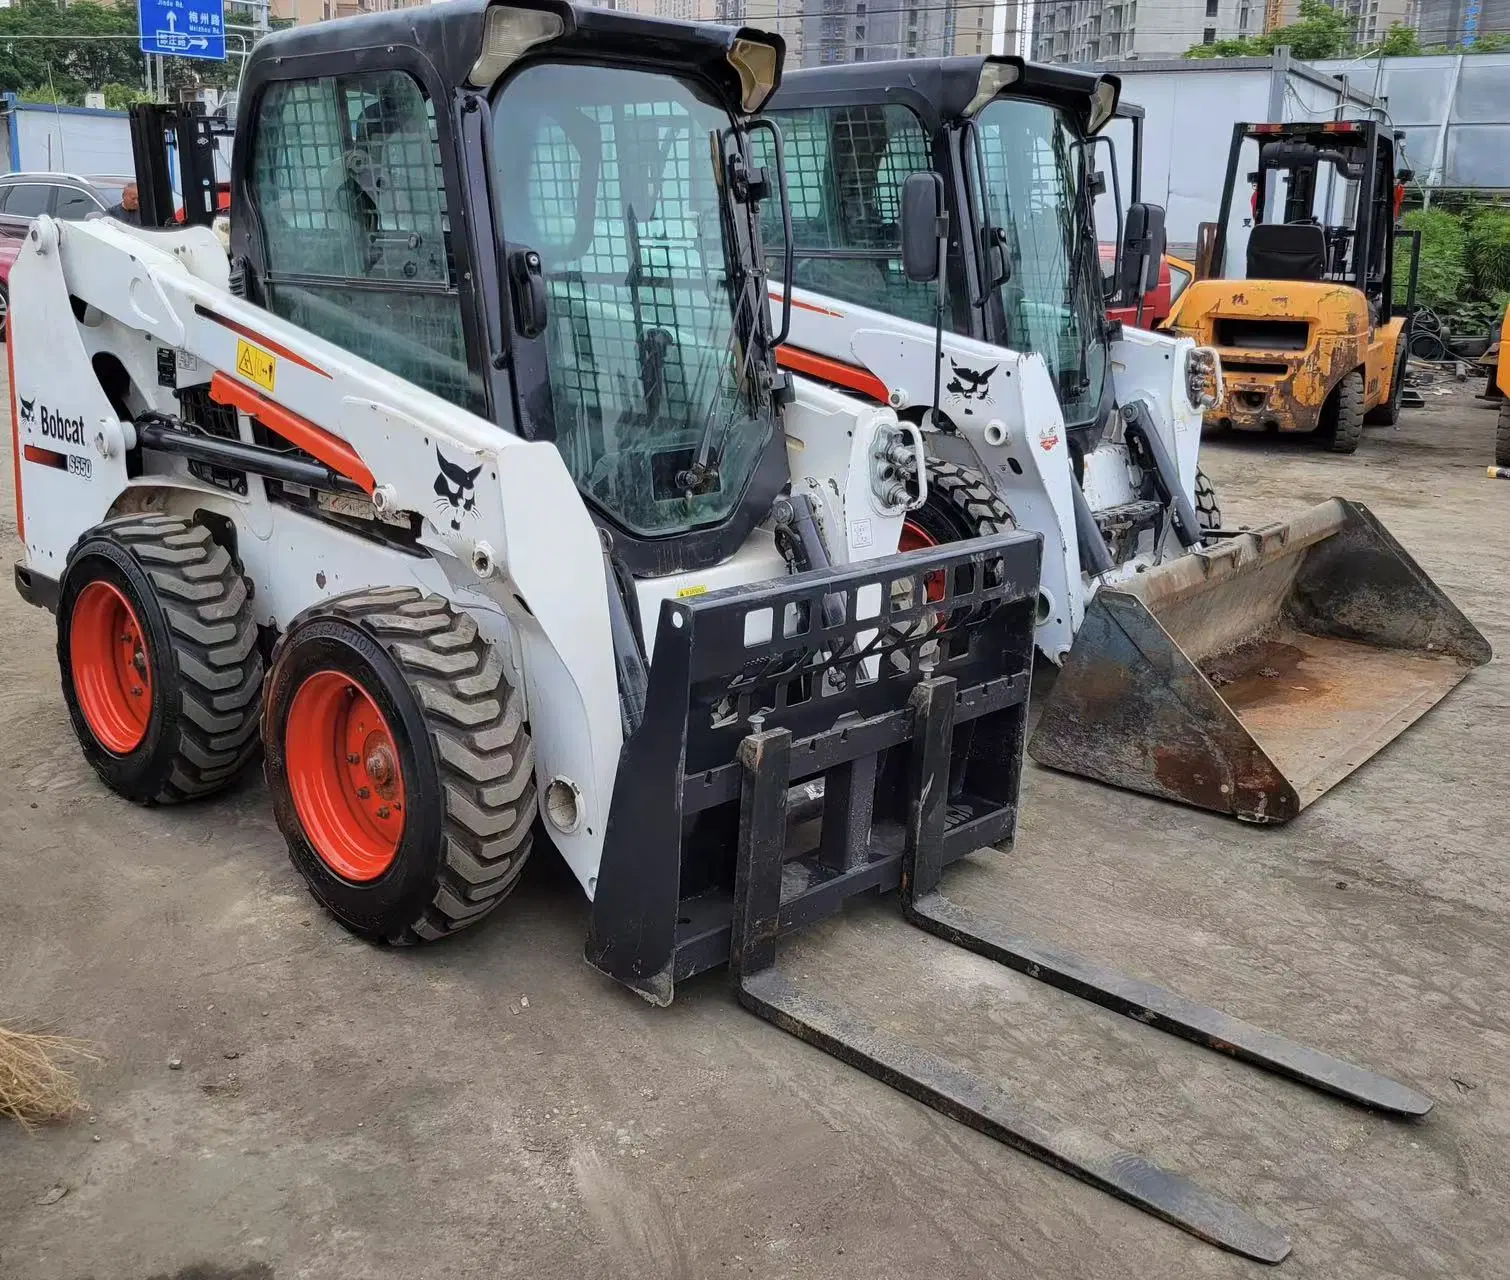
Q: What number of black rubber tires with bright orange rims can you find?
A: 3